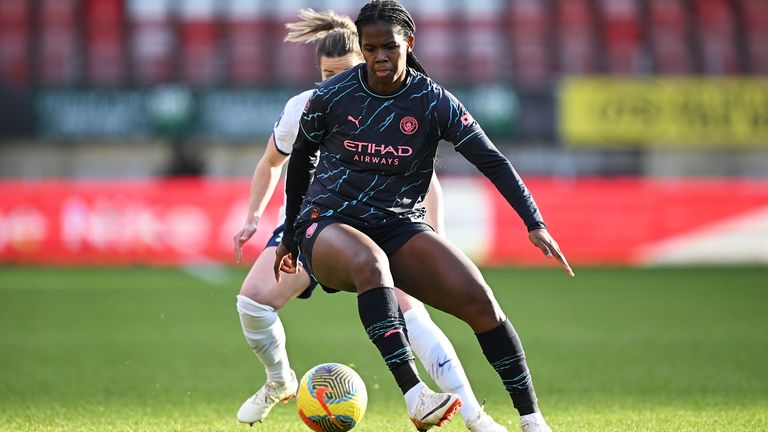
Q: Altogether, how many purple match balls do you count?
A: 0